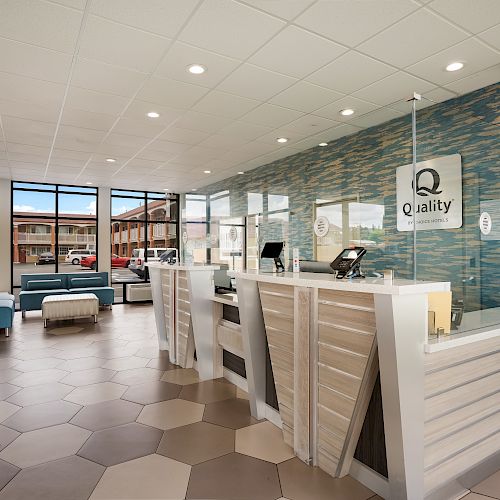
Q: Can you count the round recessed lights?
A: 12